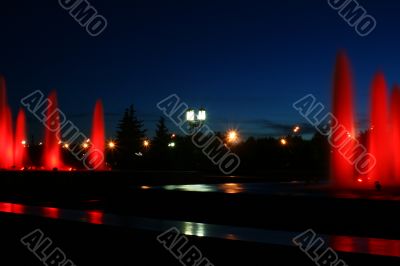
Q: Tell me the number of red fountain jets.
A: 8